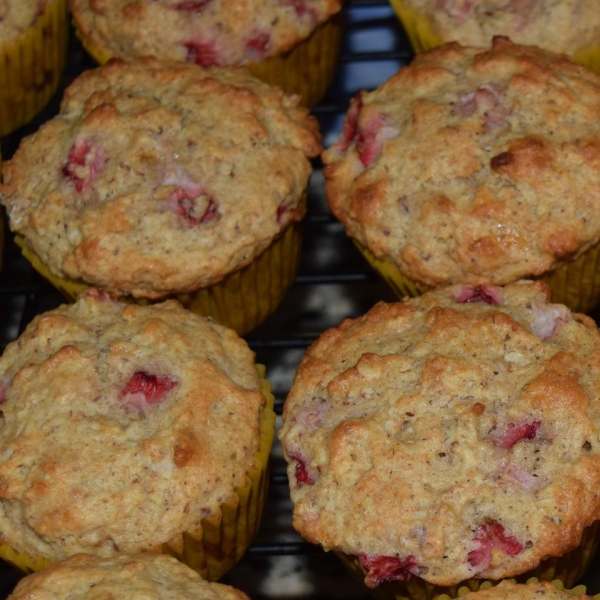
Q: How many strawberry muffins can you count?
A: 9